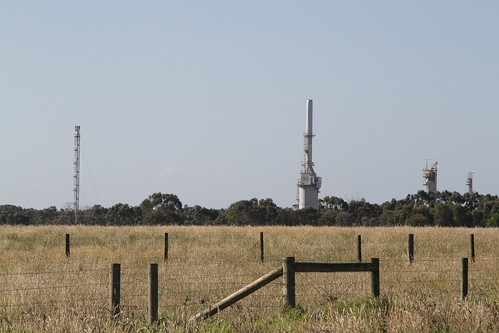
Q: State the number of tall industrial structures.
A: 4